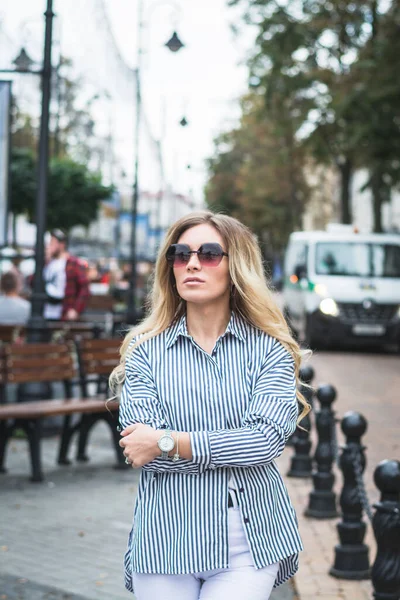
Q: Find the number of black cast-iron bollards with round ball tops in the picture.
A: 4